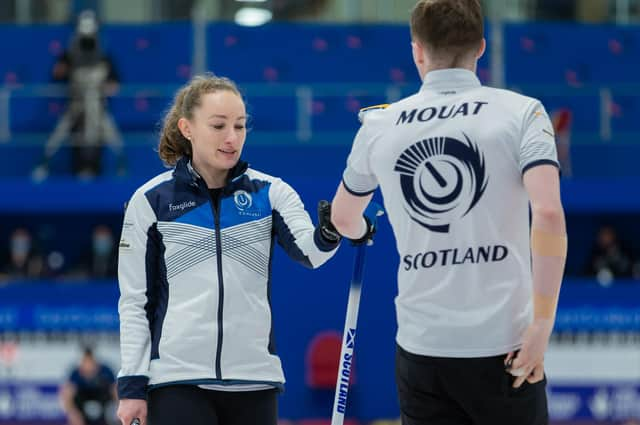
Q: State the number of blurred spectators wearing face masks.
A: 2